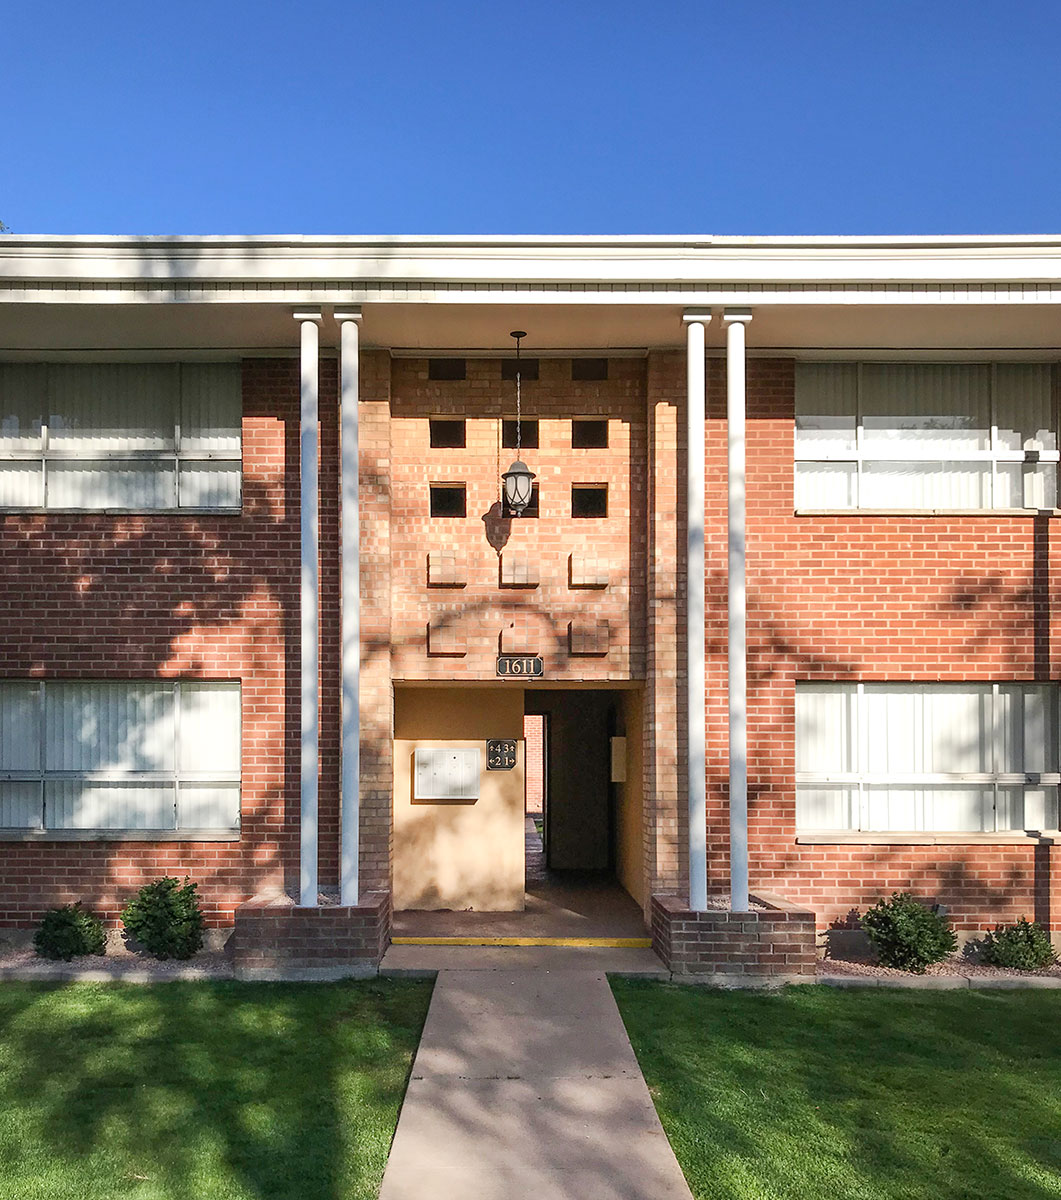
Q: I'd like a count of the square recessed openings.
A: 9